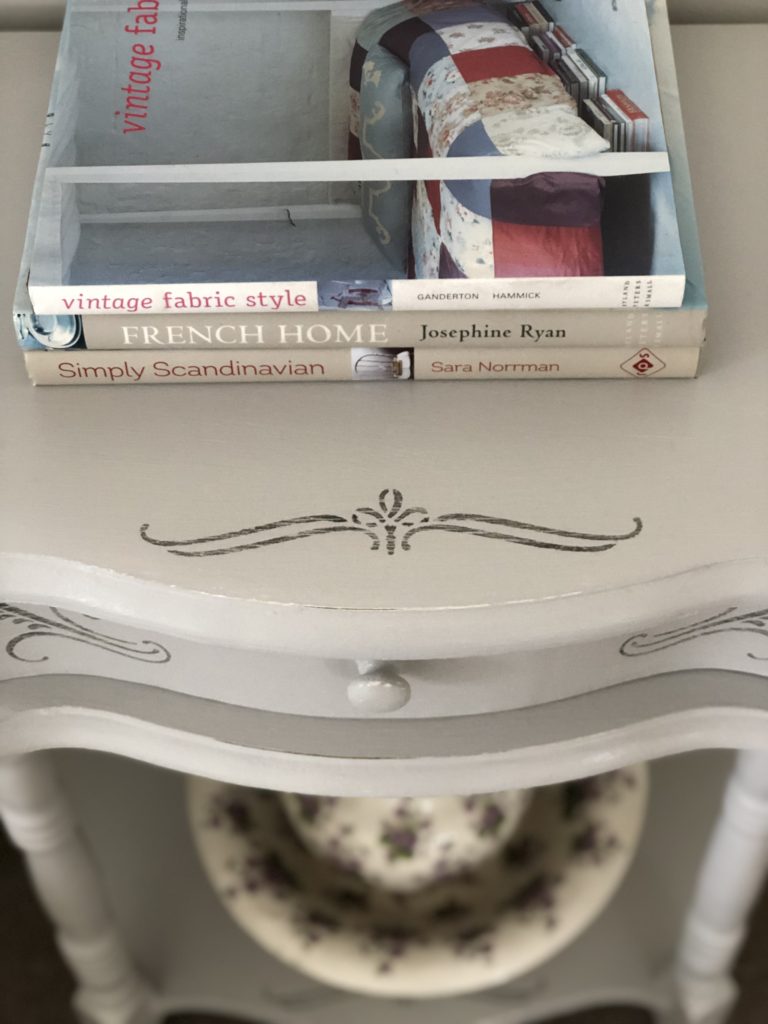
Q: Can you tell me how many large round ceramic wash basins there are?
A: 1